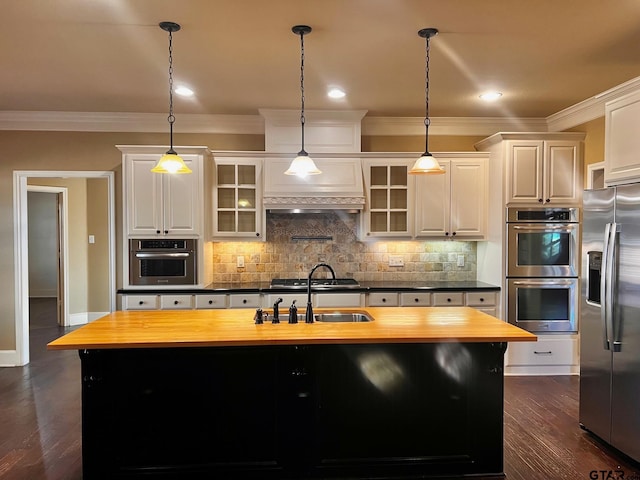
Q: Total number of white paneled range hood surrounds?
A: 1